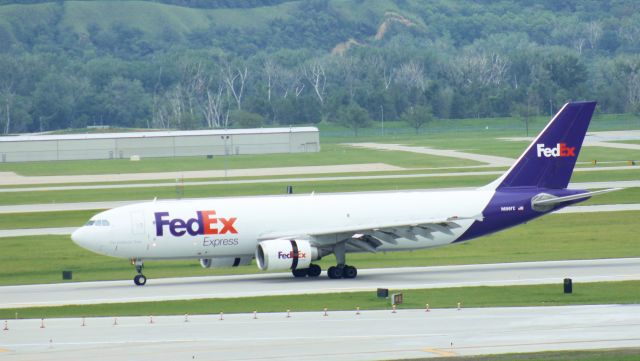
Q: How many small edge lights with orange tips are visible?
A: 14